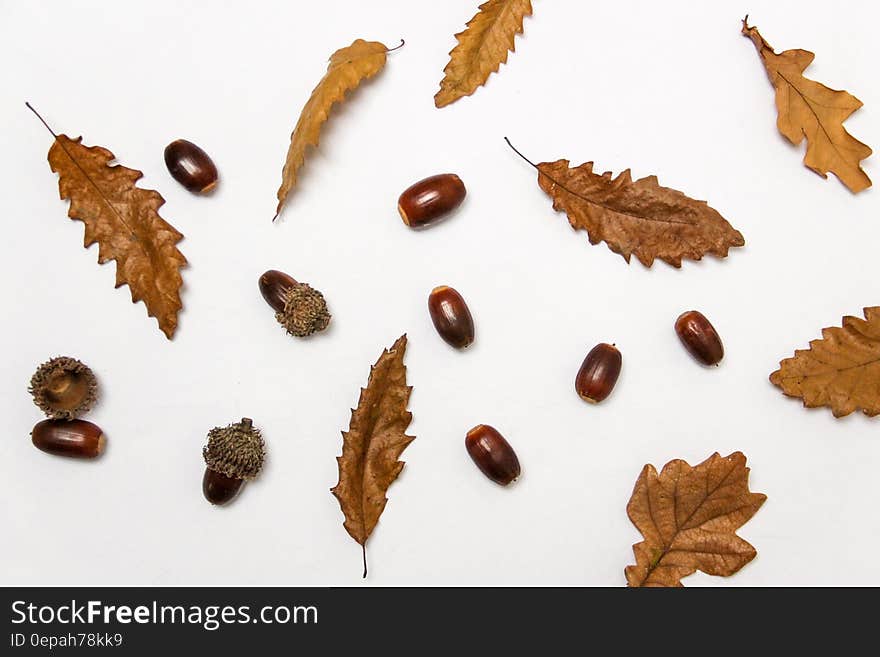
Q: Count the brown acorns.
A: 9